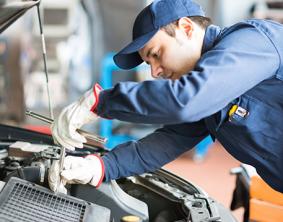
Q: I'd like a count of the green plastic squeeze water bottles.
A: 0